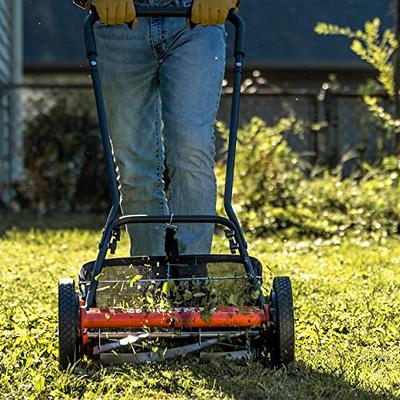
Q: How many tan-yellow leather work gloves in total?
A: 2